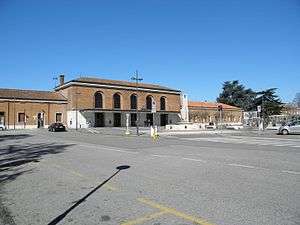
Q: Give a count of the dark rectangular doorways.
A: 5